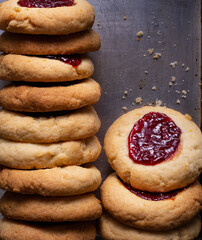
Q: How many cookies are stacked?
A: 12